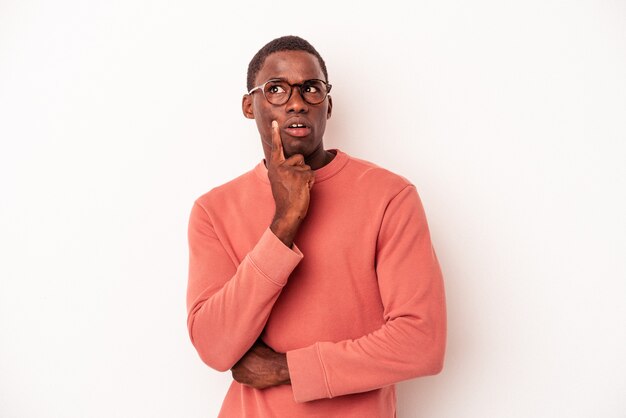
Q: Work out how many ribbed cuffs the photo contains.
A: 2